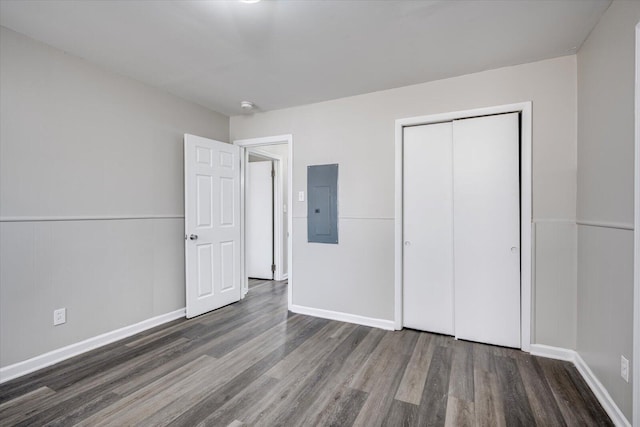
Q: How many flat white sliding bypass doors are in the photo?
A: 2